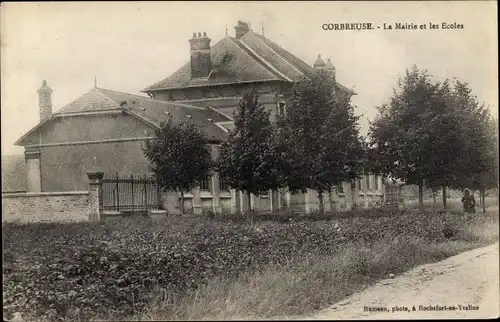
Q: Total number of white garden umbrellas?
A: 0